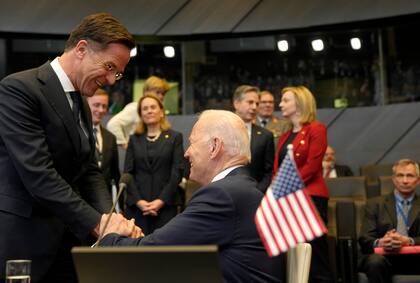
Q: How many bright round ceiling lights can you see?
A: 5